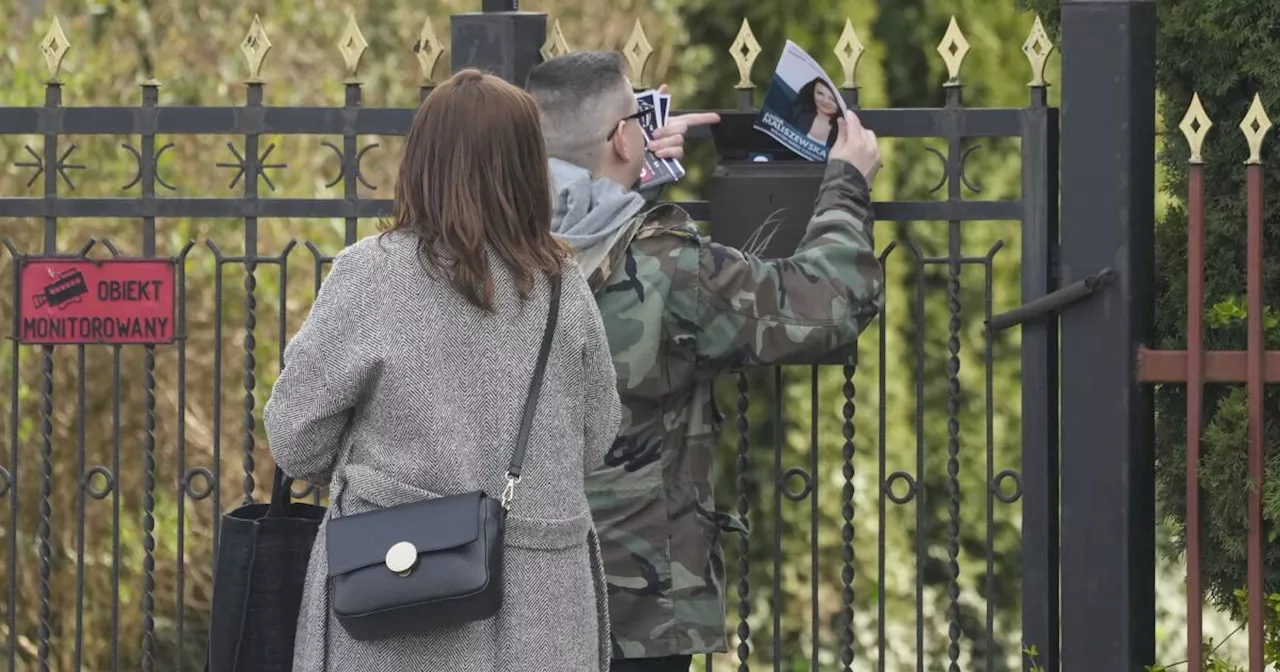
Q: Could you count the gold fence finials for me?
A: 12